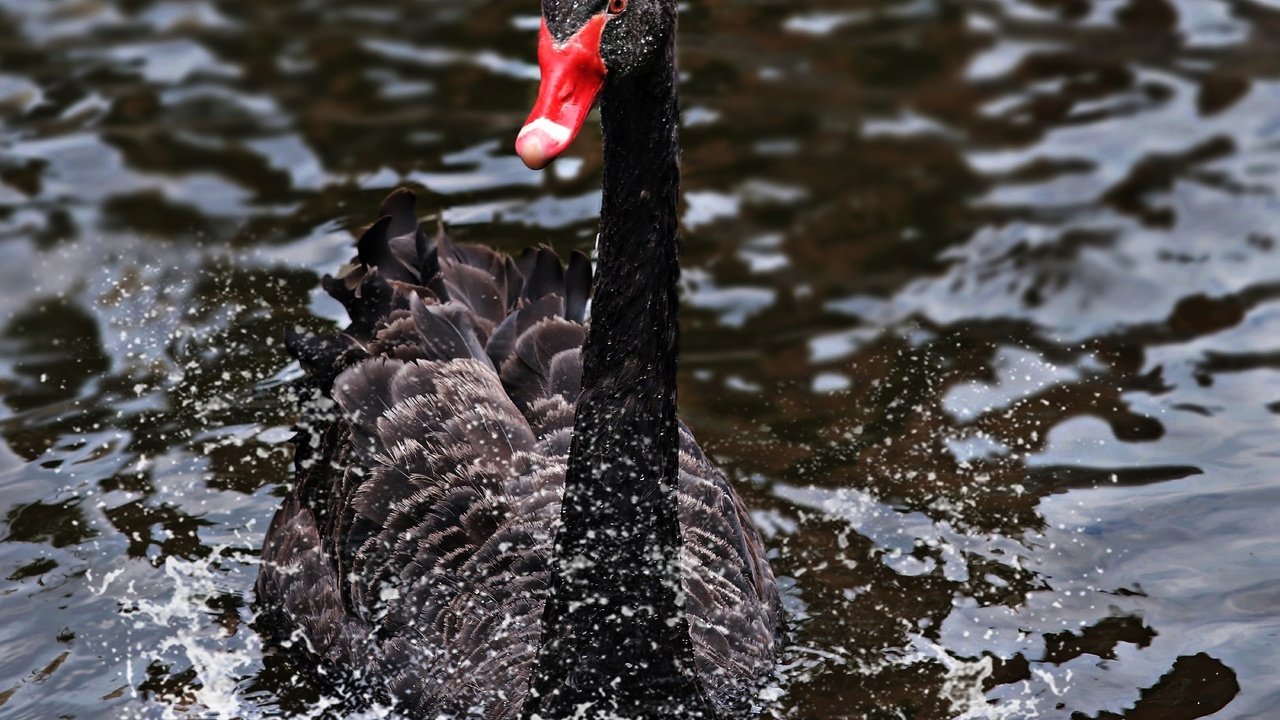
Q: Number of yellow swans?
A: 0